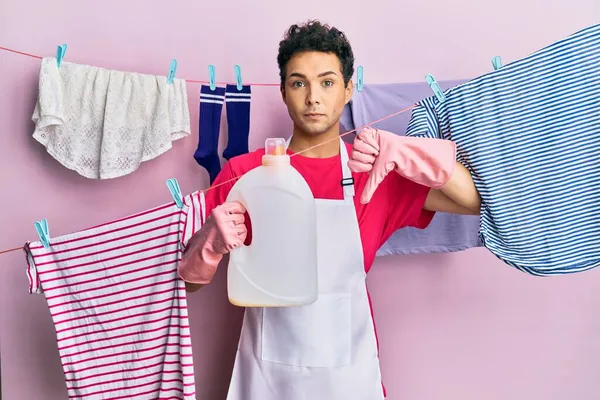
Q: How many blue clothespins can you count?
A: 9